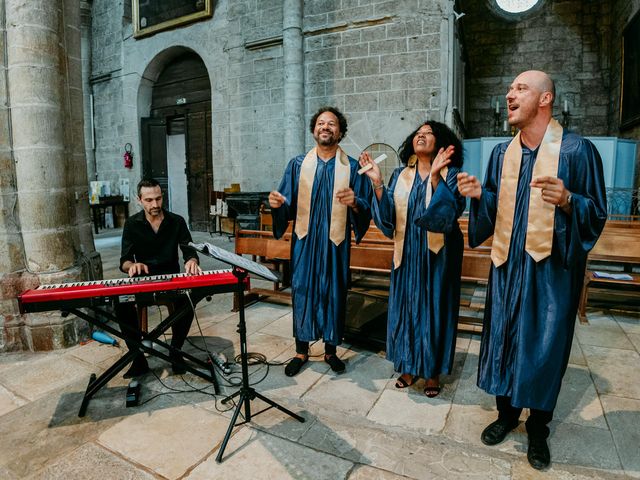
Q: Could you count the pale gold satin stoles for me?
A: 3